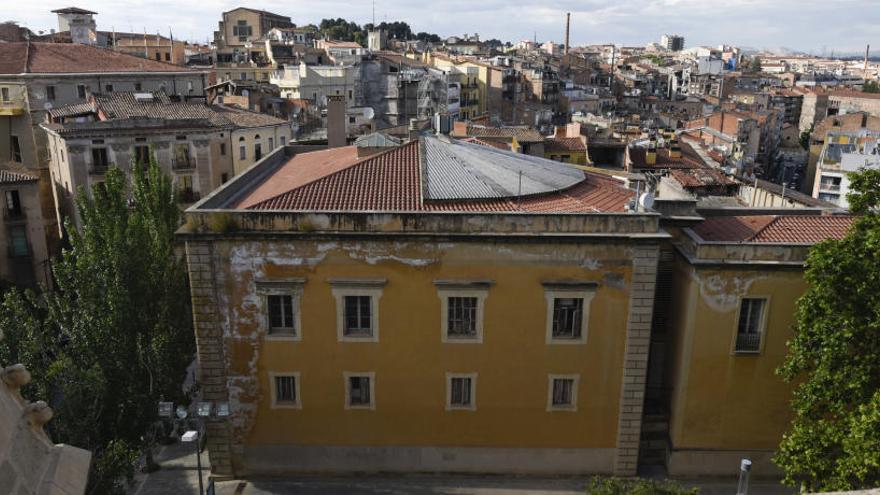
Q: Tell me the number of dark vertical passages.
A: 1